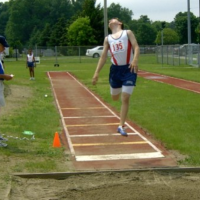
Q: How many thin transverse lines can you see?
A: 5